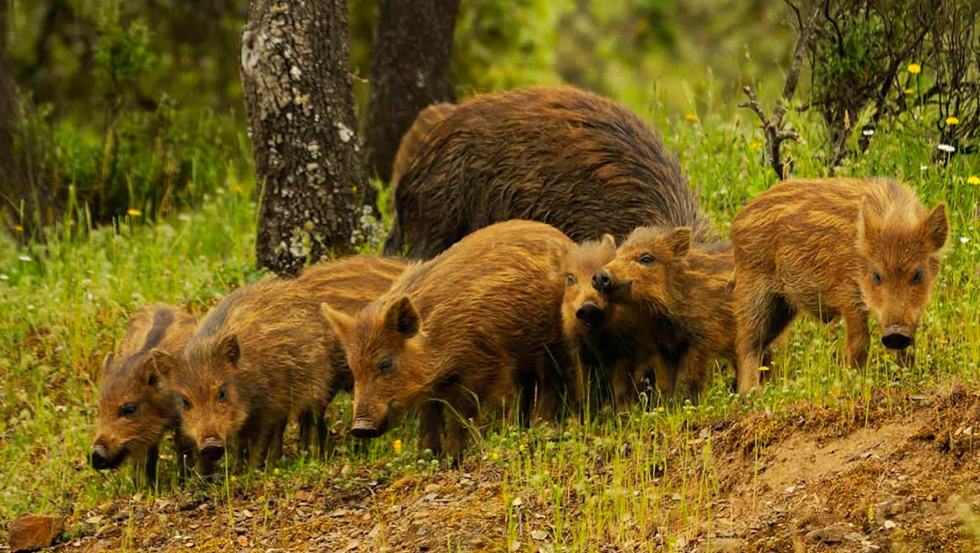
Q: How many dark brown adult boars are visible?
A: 1